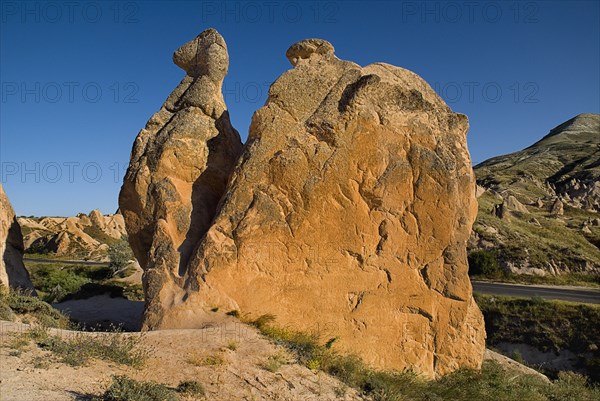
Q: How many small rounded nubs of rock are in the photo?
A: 2